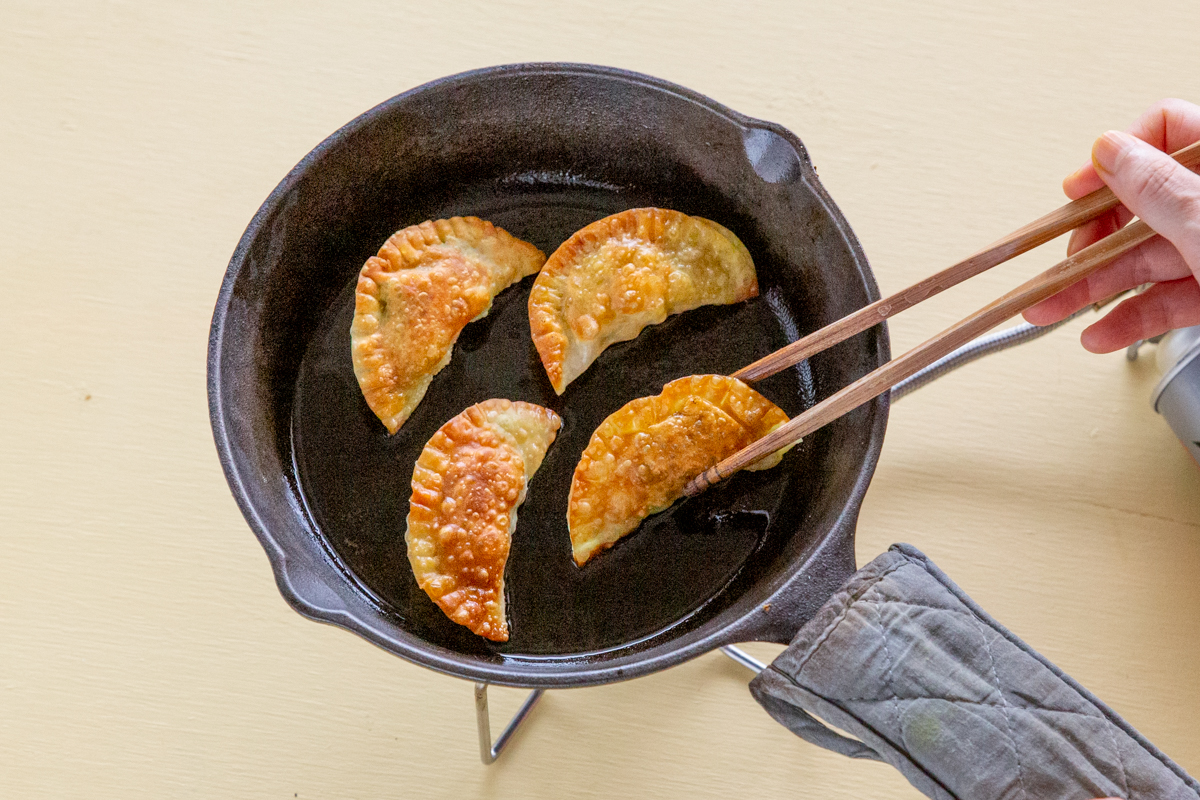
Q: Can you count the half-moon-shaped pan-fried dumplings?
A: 4